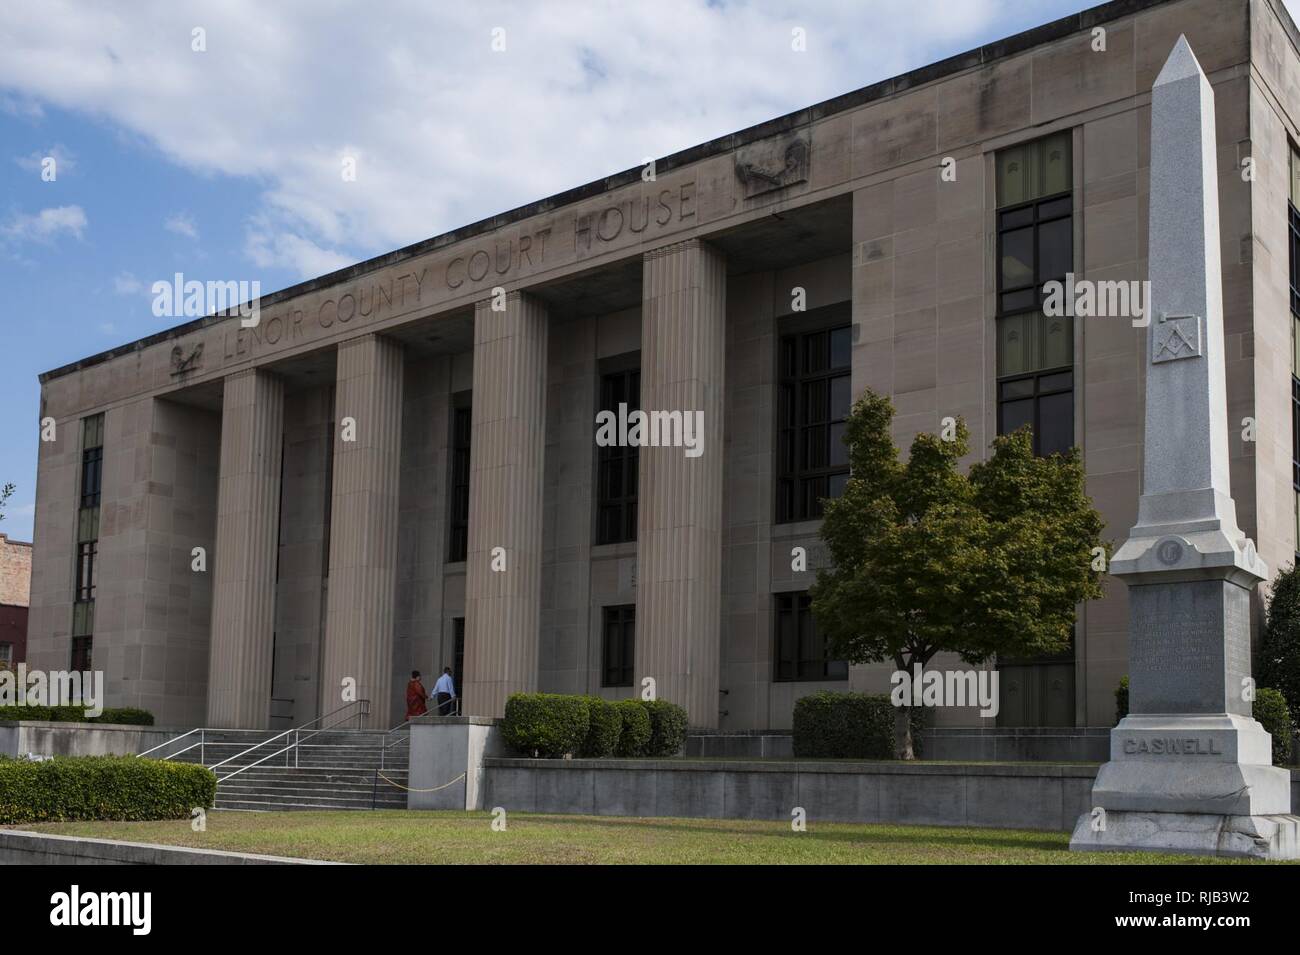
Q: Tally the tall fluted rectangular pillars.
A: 4